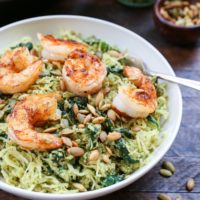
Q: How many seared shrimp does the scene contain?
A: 5